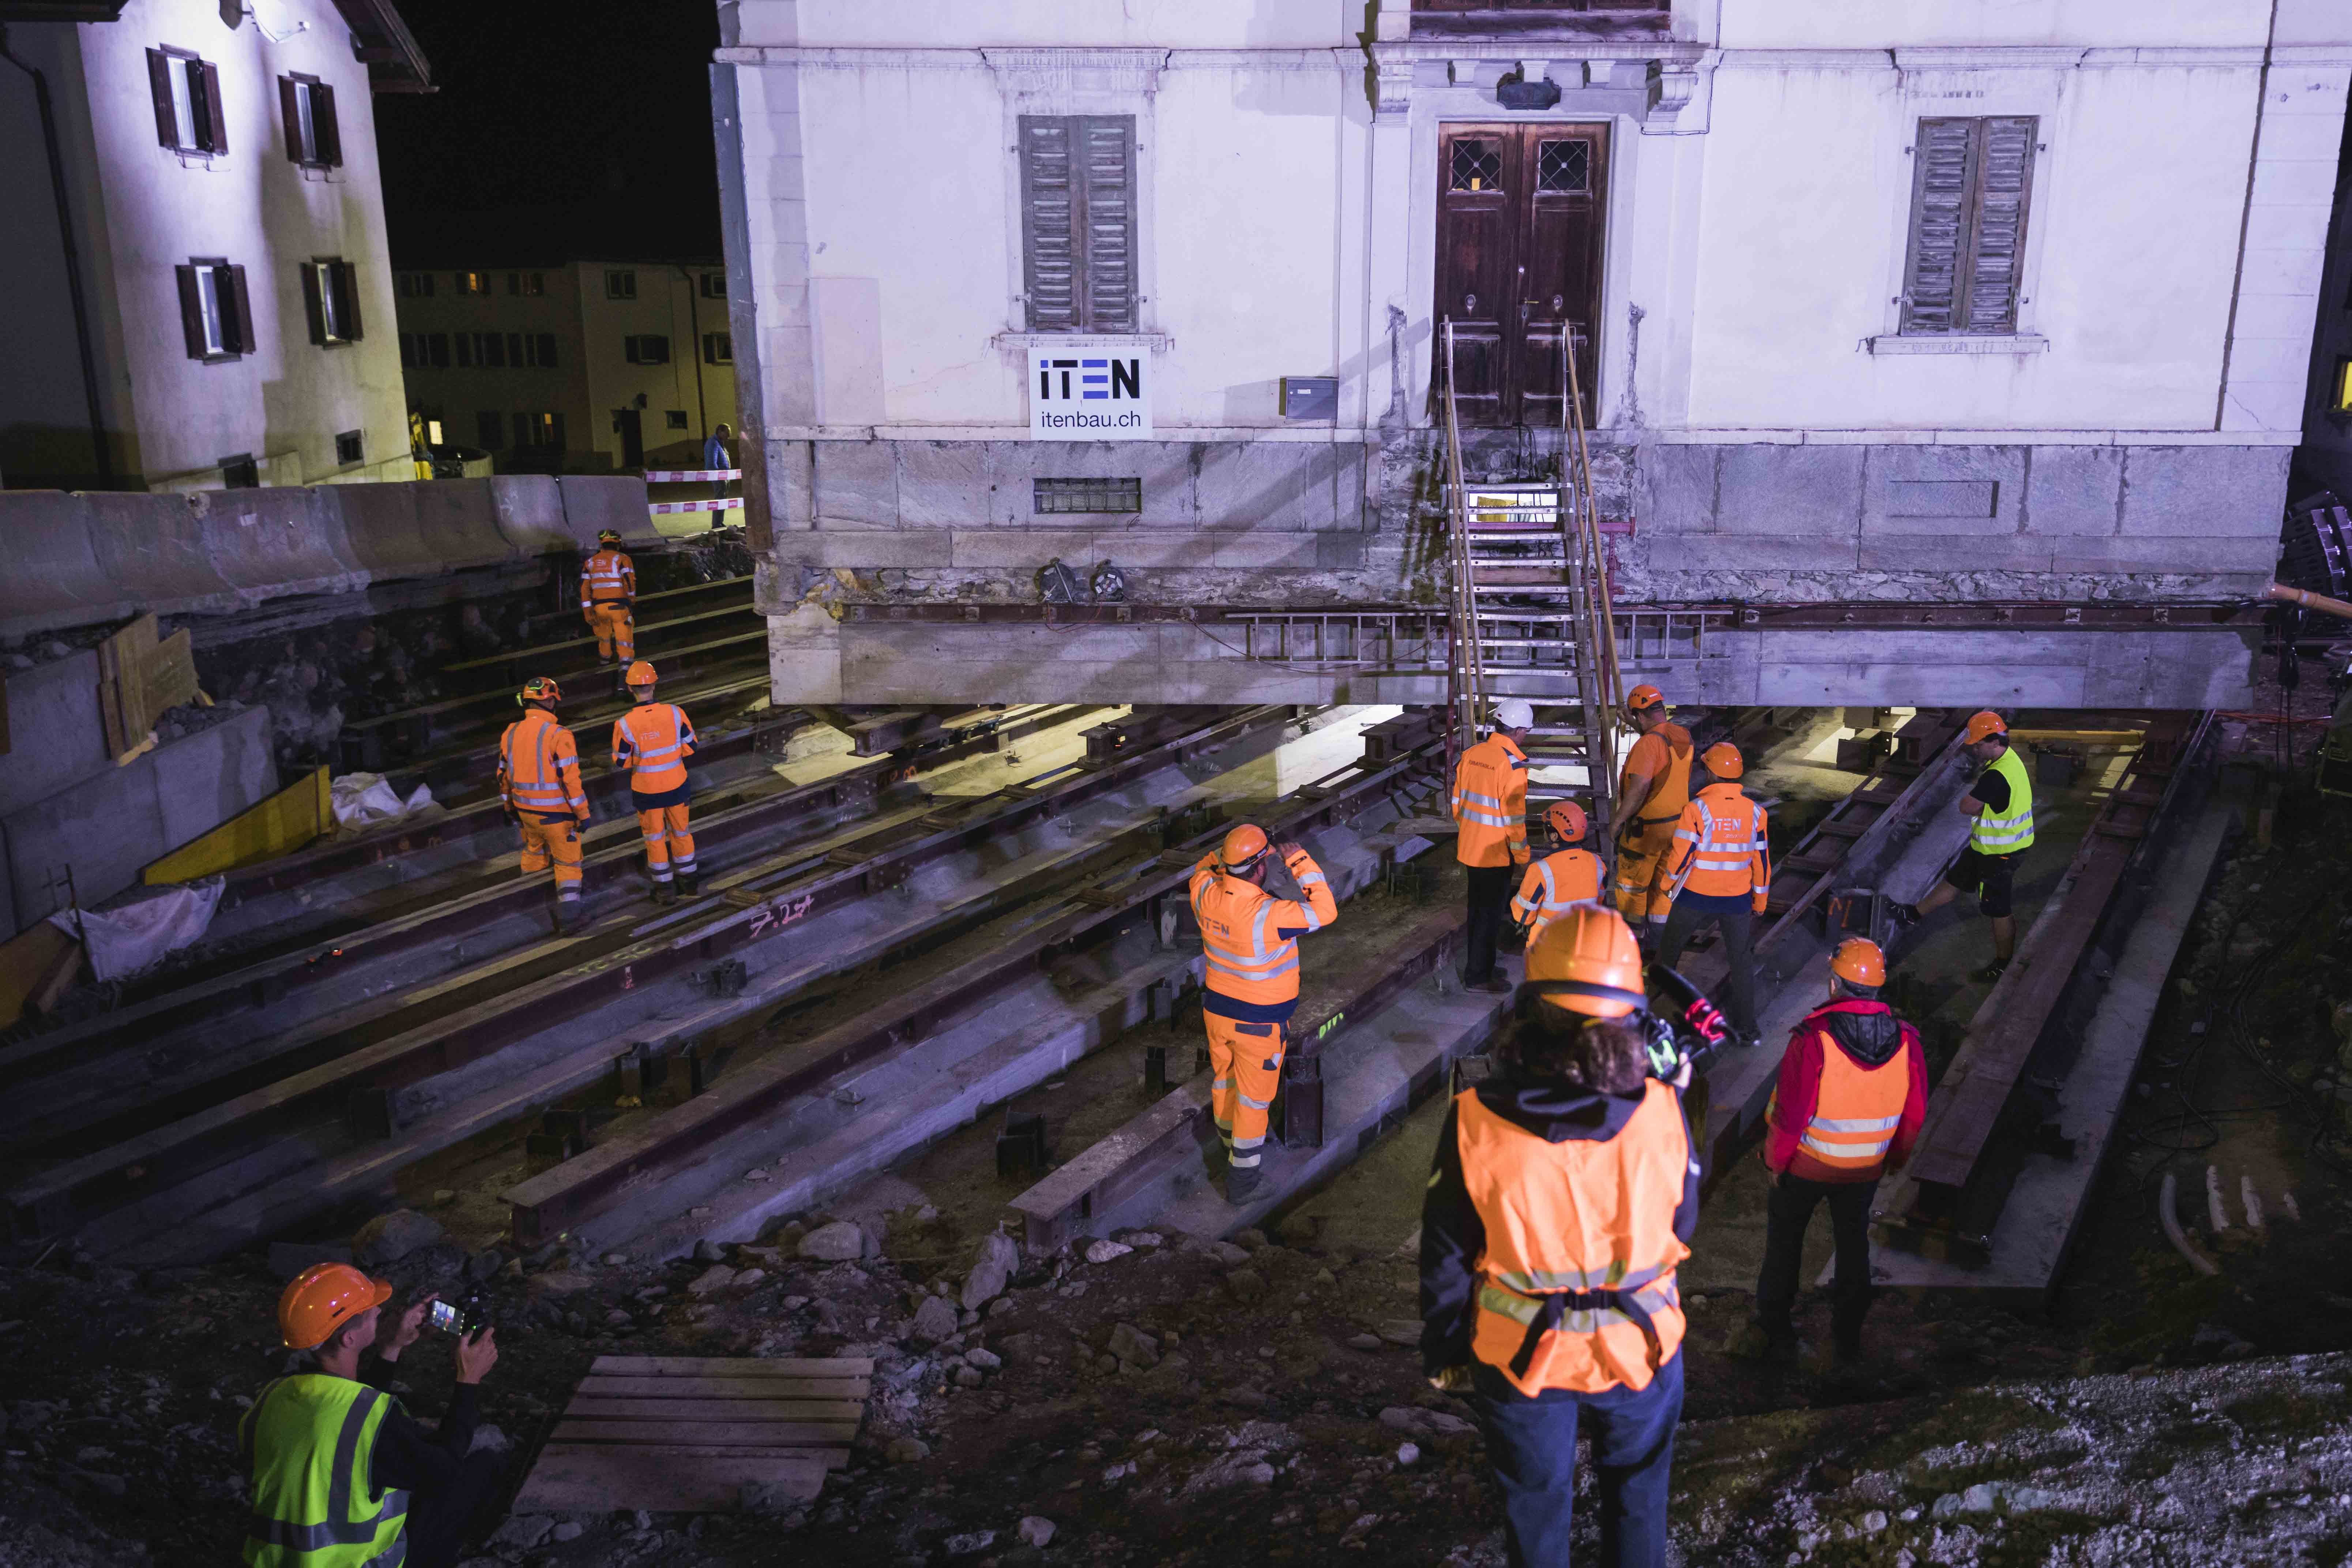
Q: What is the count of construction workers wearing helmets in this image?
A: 12